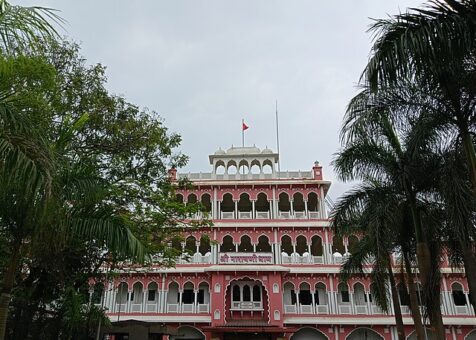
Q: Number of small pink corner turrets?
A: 2